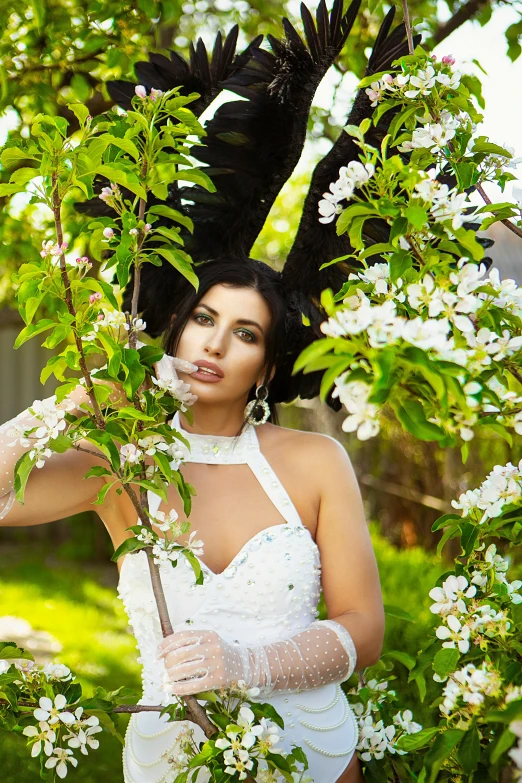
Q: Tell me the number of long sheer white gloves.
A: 2